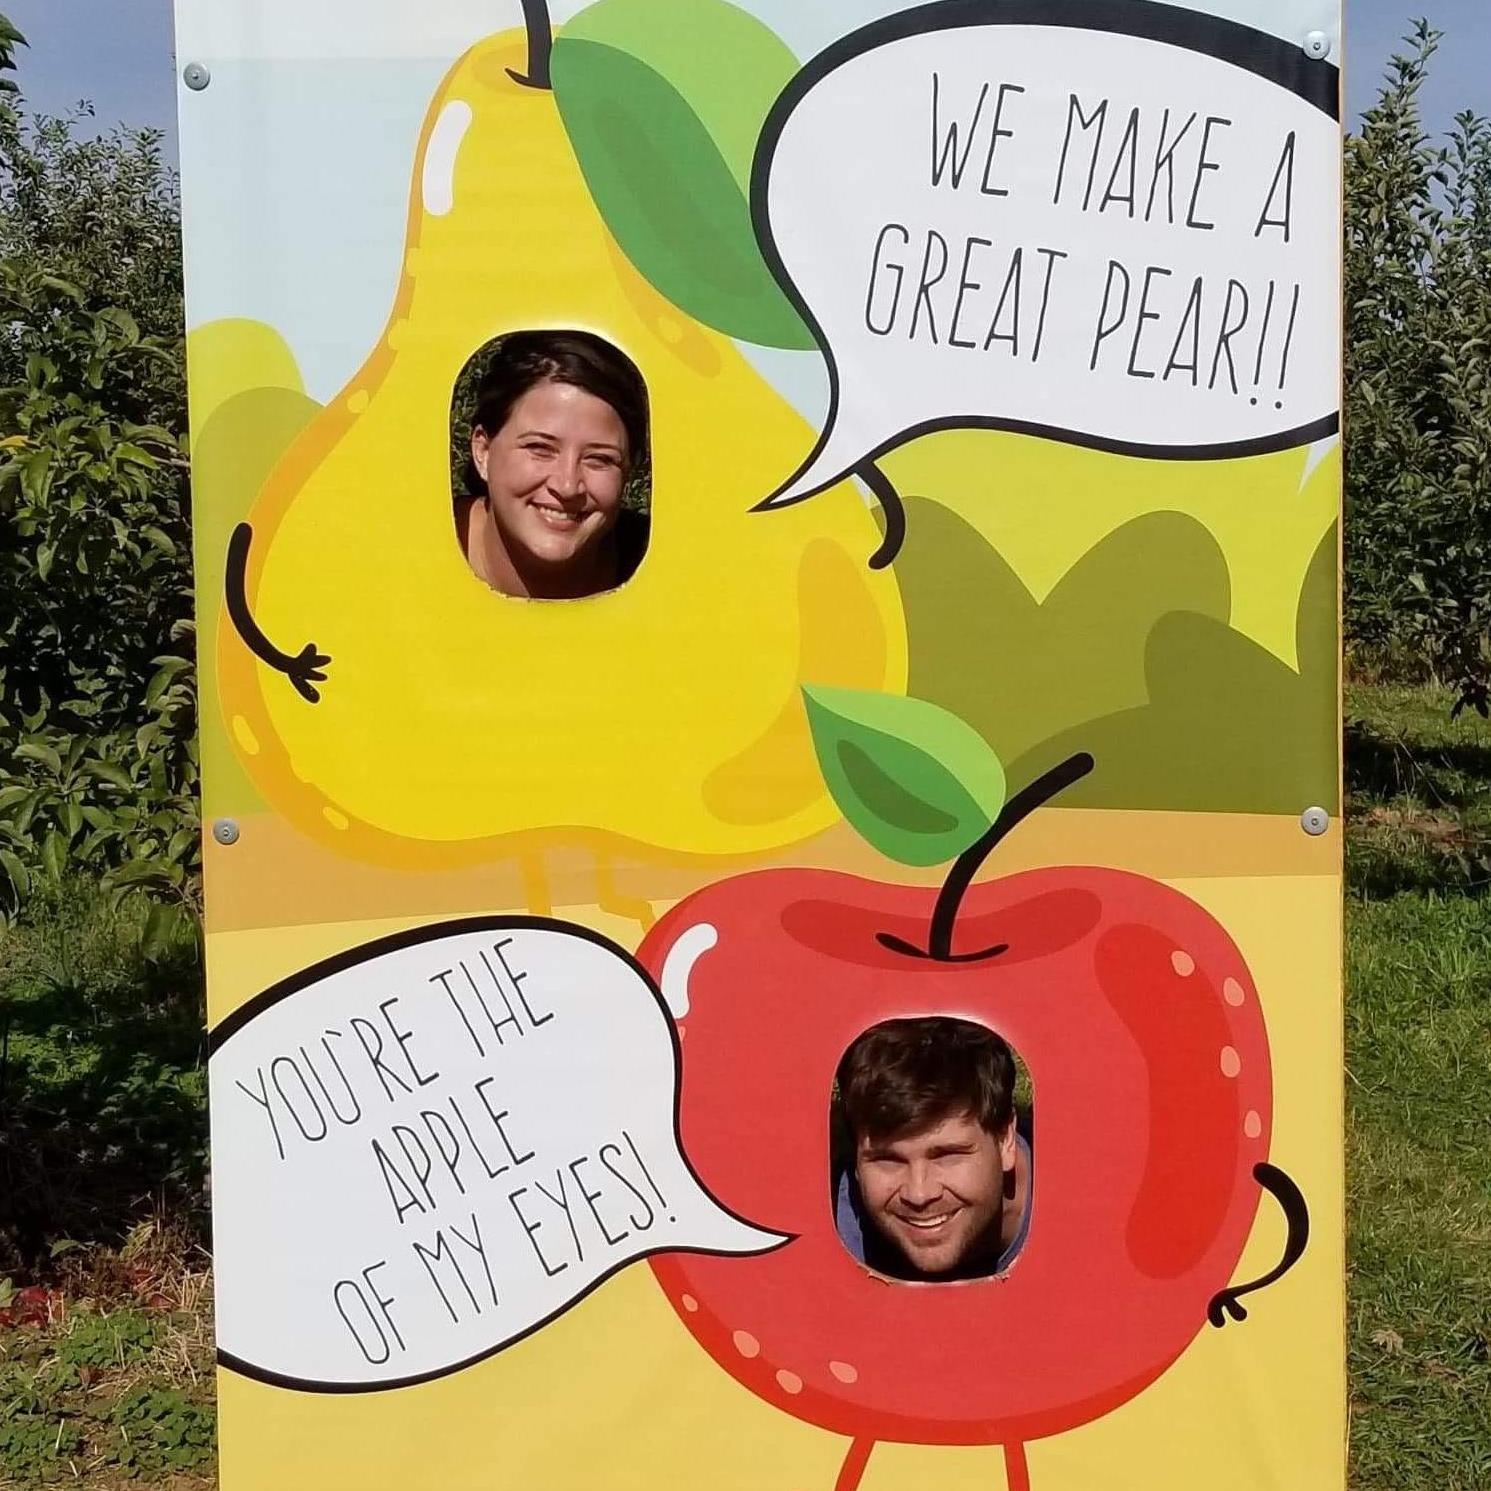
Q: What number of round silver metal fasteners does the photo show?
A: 4